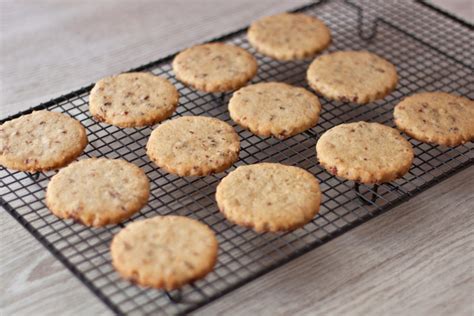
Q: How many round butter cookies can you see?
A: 12